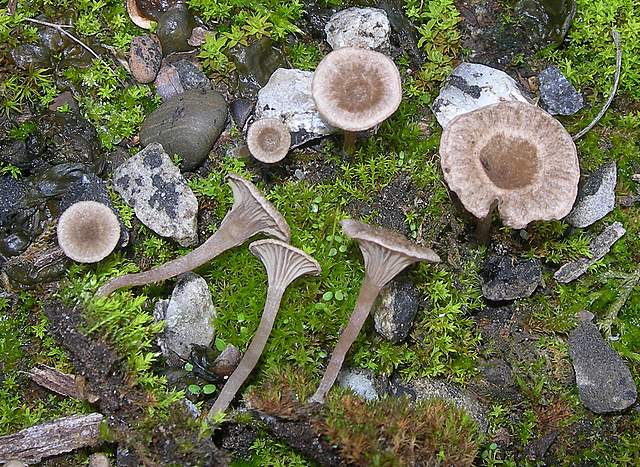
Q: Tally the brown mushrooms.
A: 7